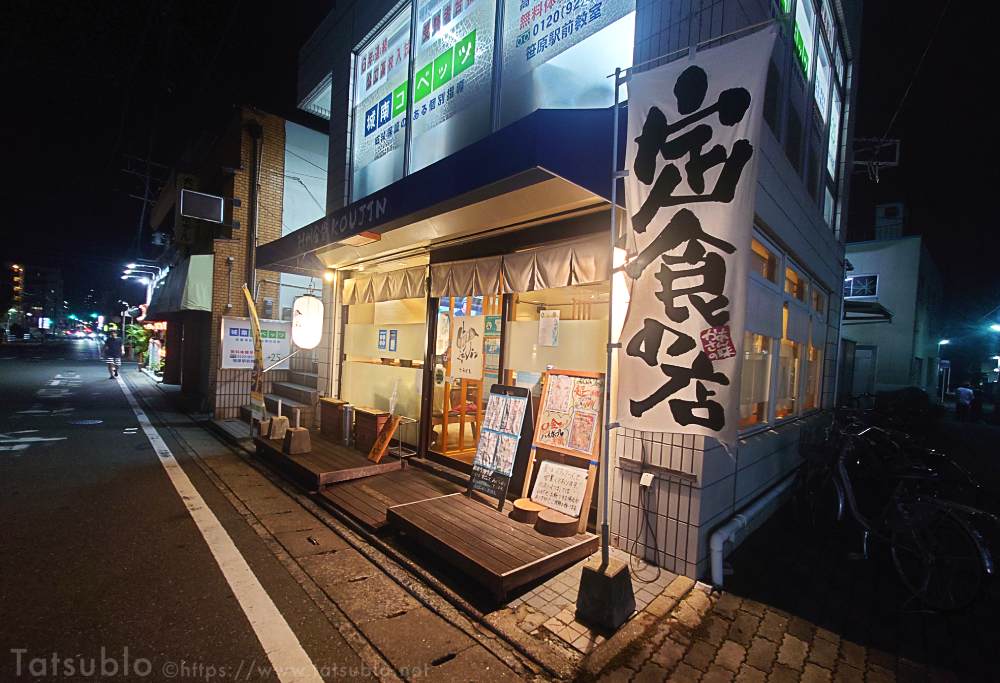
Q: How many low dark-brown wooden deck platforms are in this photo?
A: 3